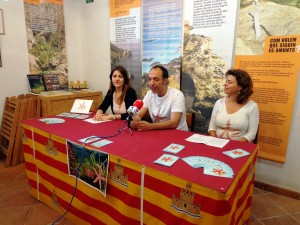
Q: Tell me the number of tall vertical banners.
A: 5